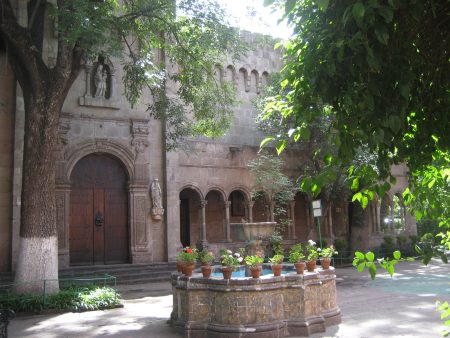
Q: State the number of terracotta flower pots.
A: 9